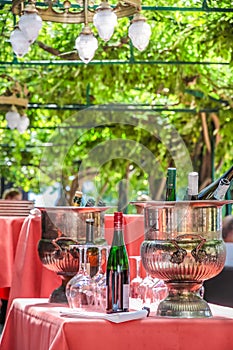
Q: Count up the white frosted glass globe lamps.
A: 7